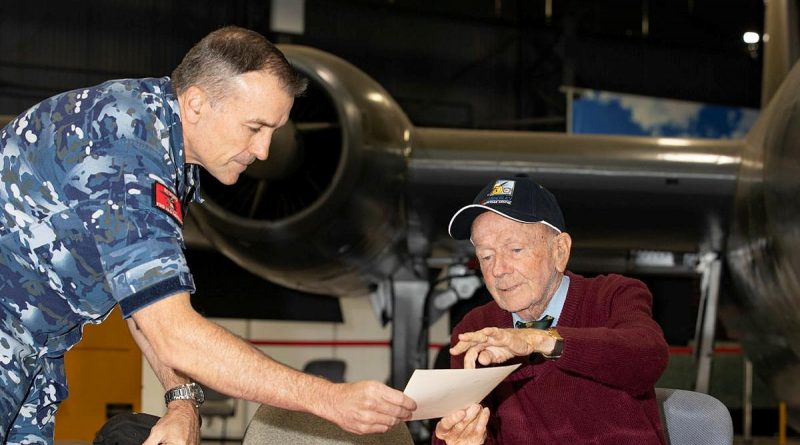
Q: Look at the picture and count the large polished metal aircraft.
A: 1